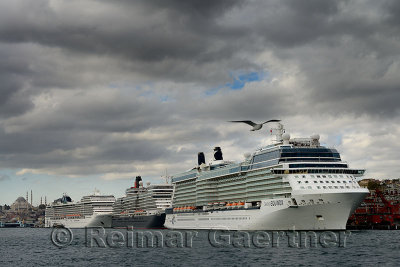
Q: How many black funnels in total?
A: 2